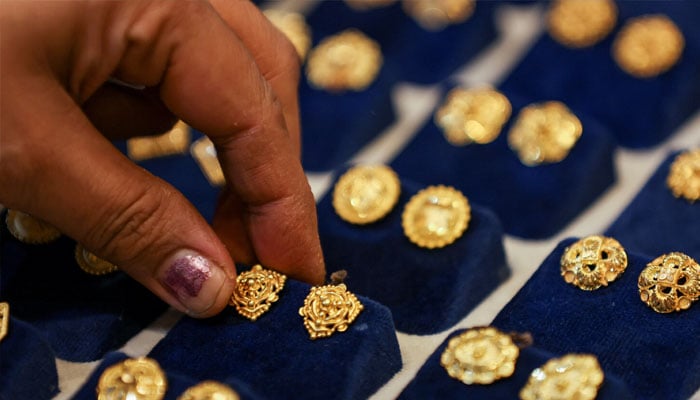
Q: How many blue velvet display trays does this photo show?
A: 13